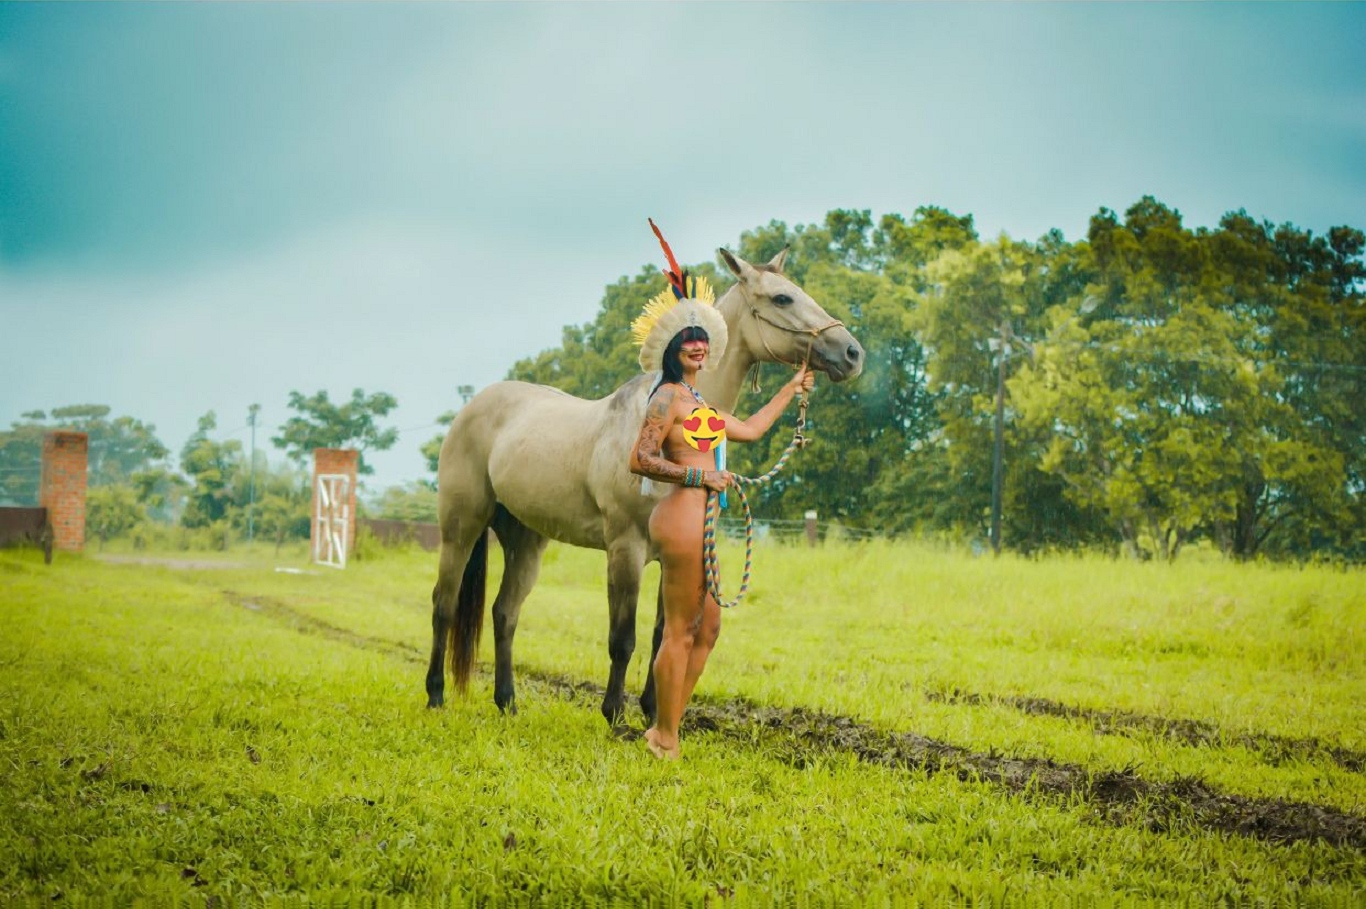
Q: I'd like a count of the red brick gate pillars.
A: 2